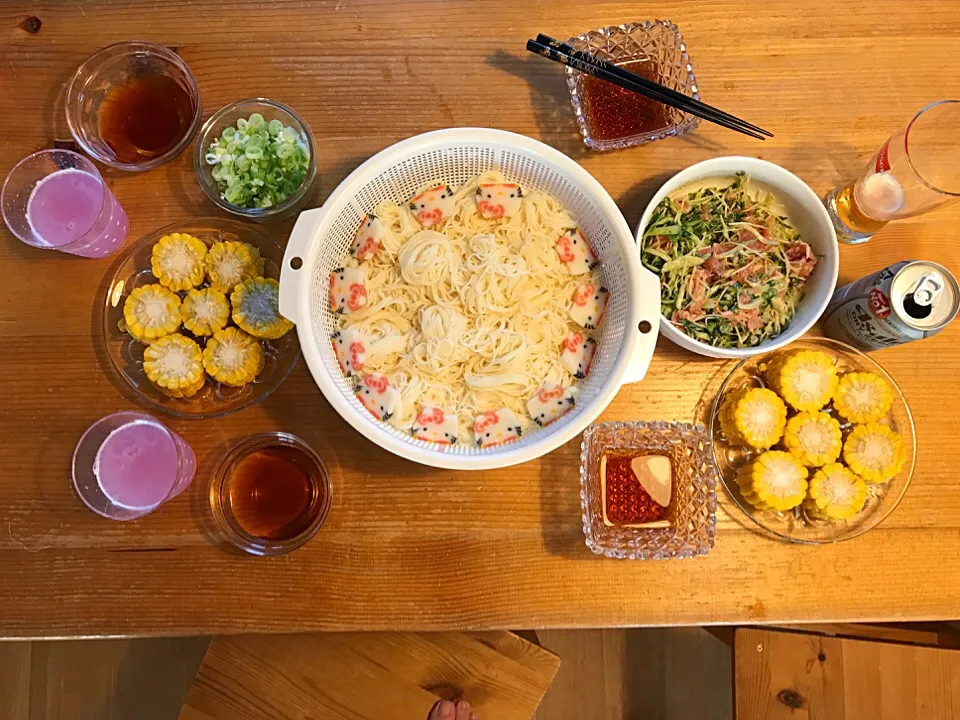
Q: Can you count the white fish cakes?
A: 12